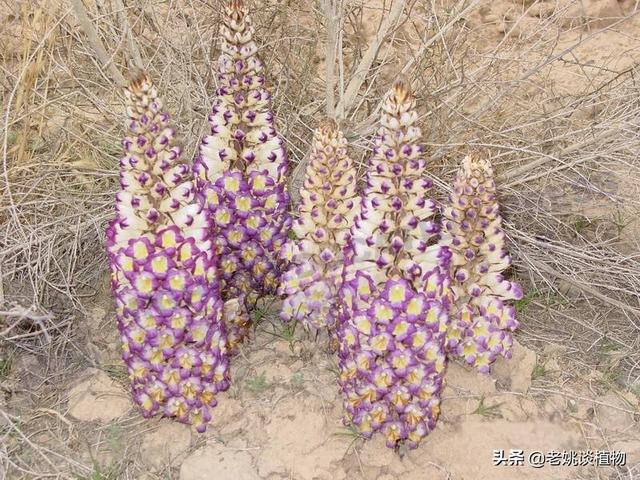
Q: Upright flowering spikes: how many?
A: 5